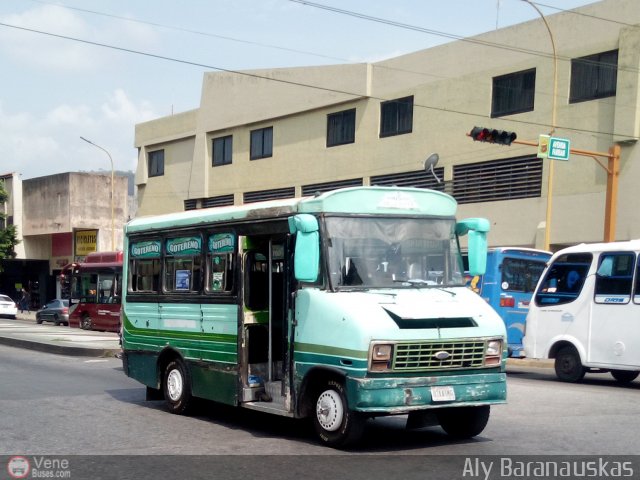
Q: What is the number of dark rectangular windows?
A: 7